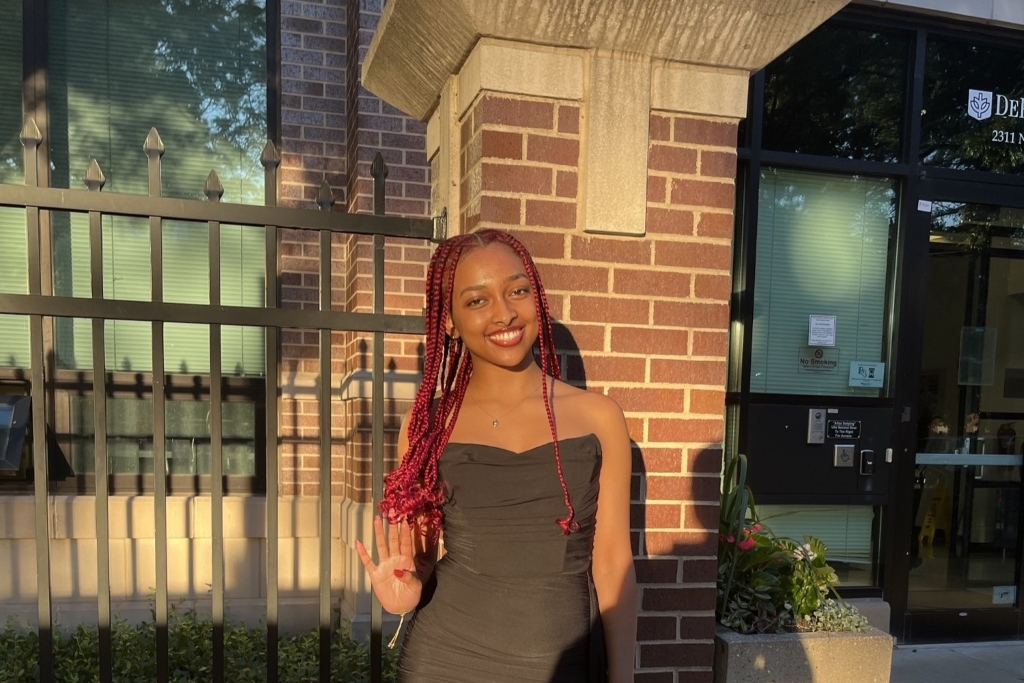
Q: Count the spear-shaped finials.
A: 7